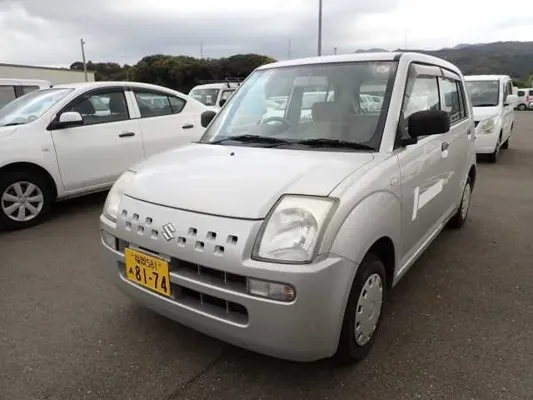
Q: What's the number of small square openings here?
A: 12